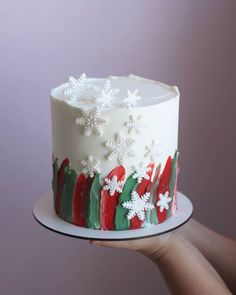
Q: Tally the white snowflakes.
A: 12